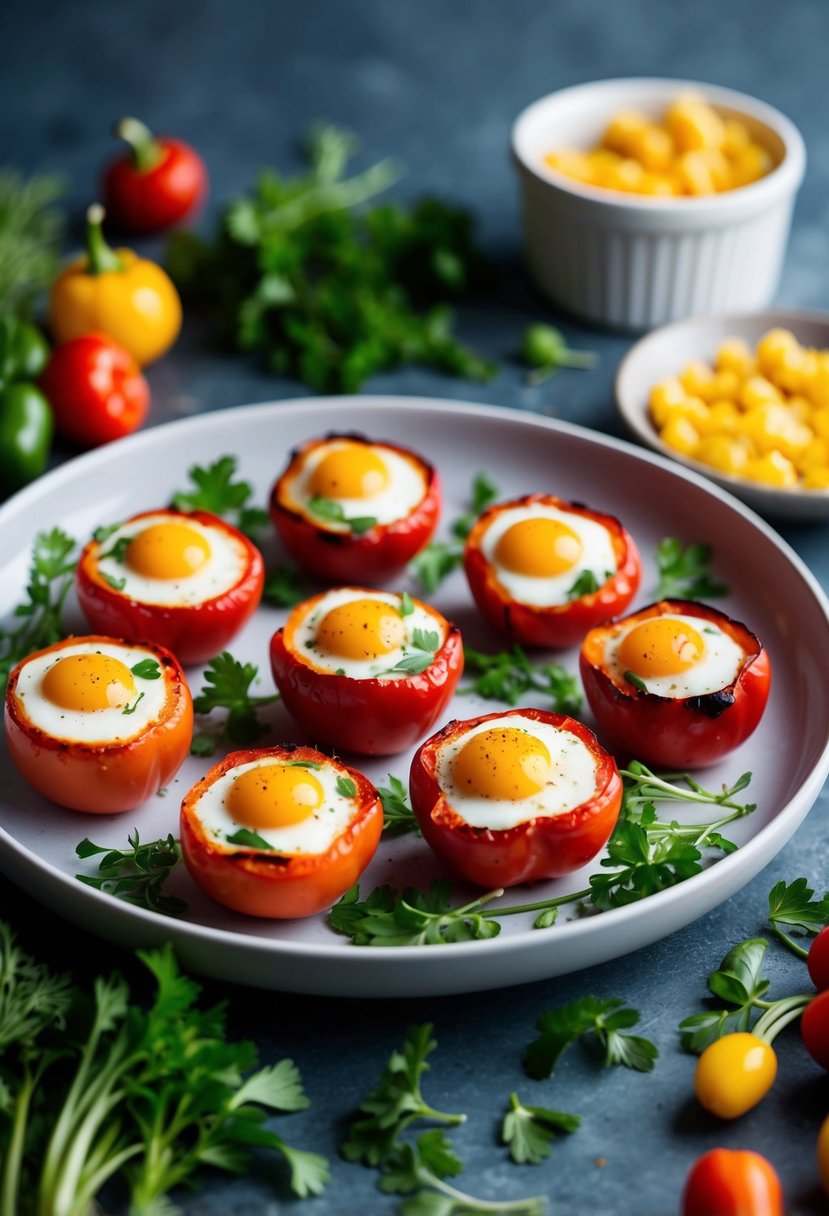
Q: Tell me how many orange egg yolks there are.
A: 8